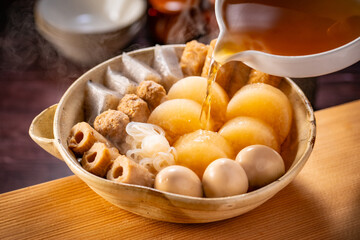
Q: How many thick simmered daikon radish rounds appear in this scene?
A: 5